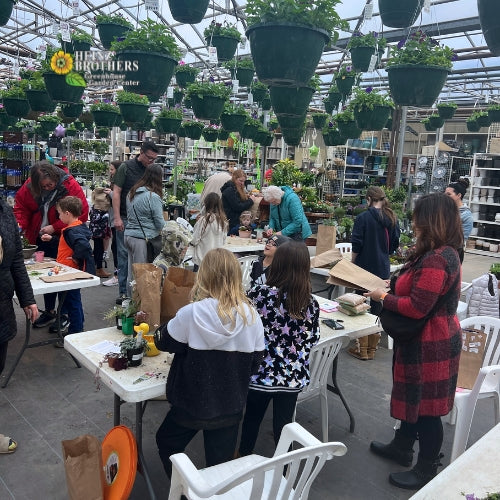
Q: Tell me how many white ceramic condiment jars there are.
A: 0